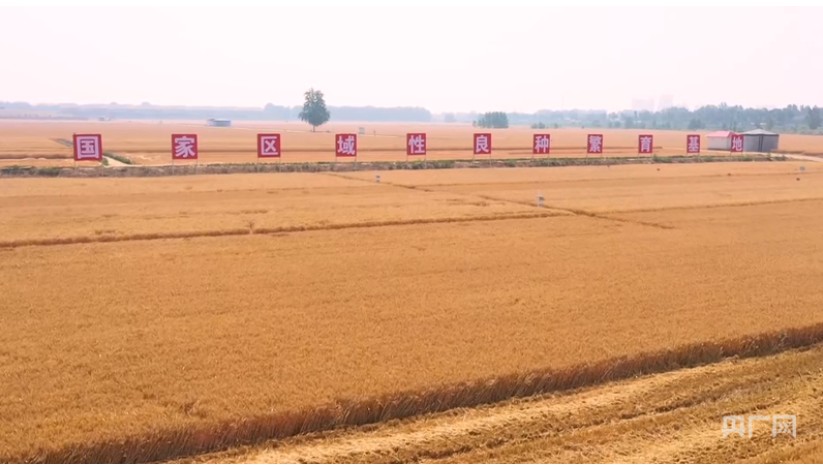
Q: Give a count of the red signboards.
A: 11